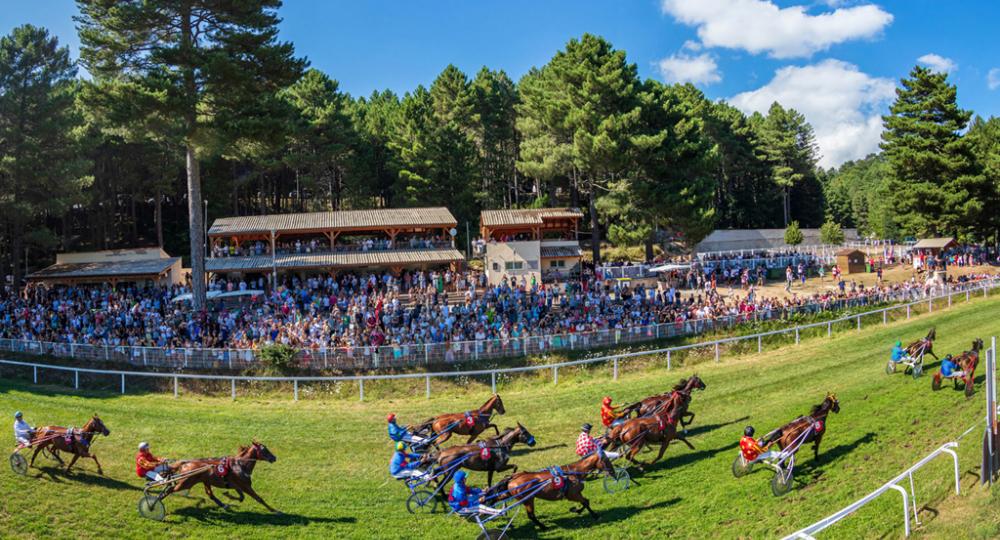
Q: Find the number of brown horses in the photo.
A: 10